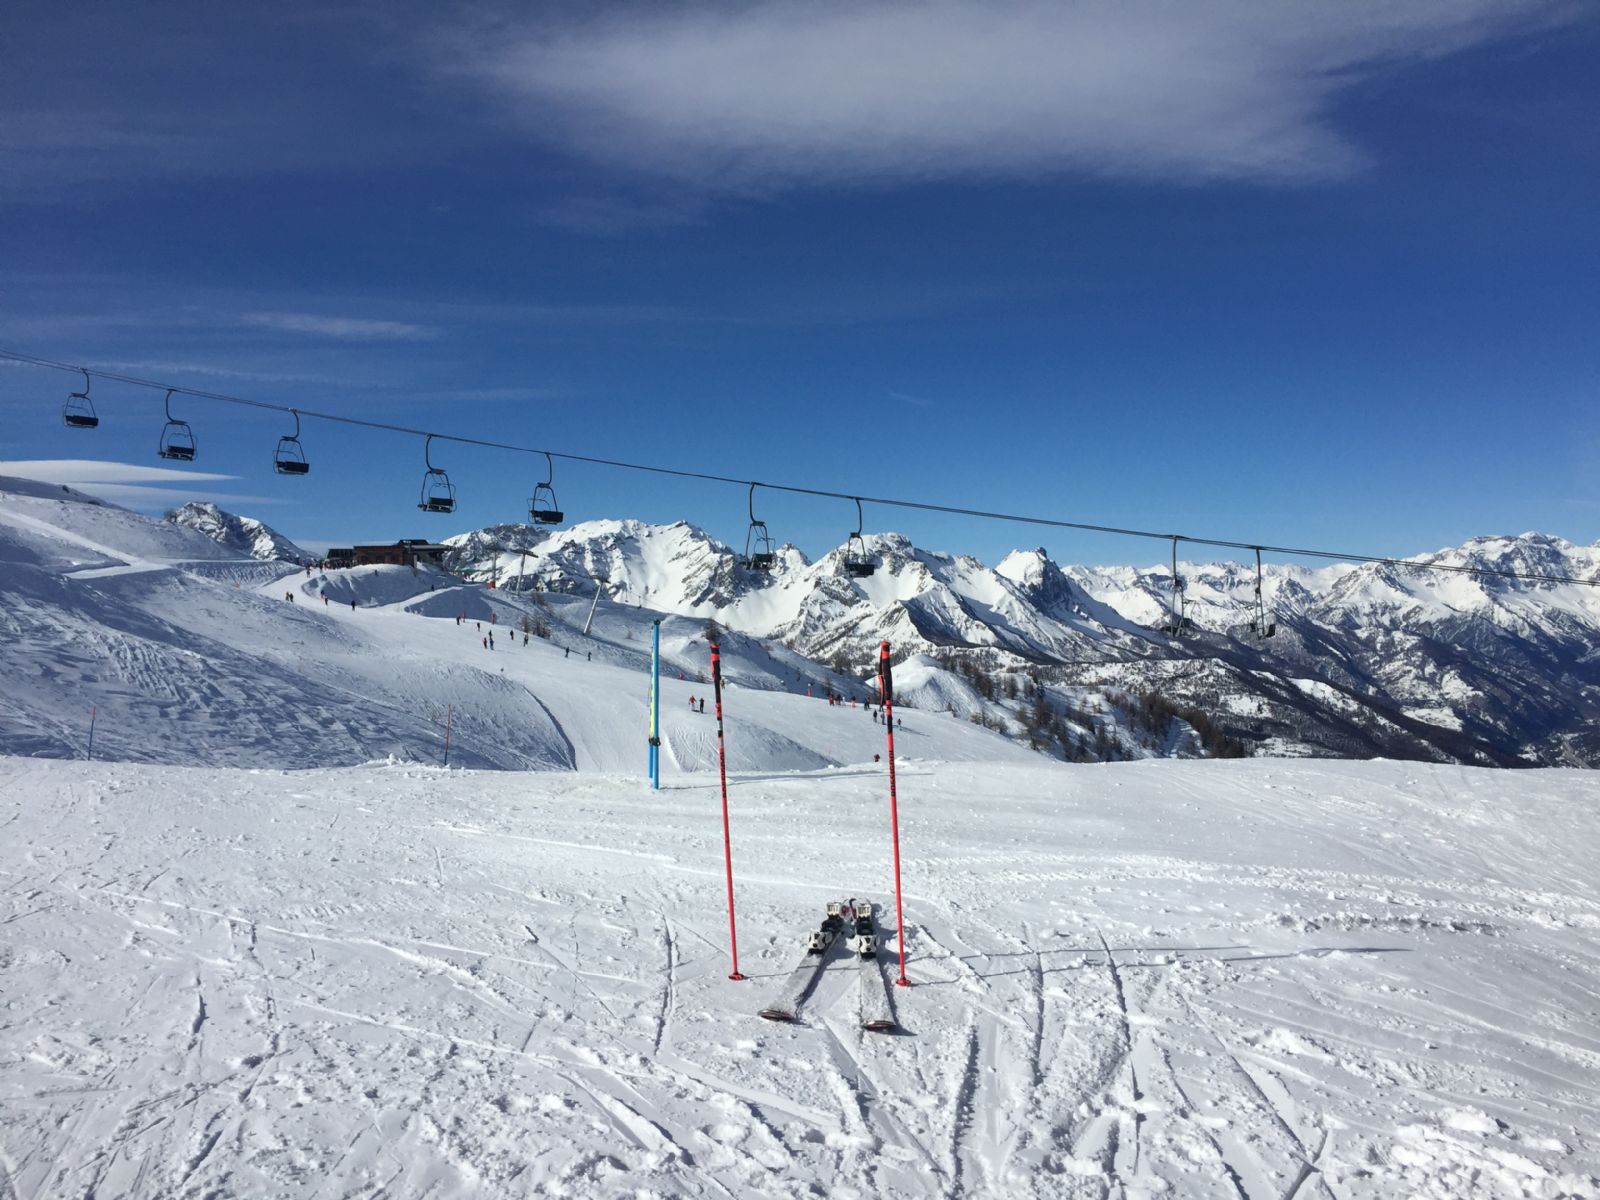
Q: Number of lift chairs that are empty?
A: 9